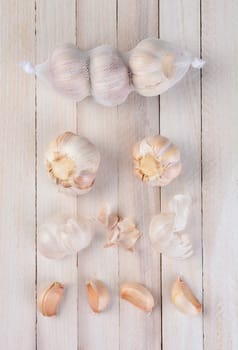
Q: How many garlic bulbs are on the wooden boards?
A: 5